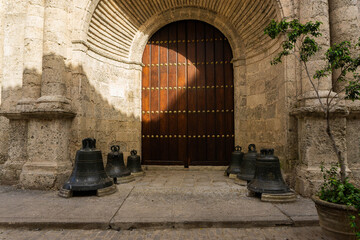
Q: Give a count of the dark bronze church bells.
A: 6